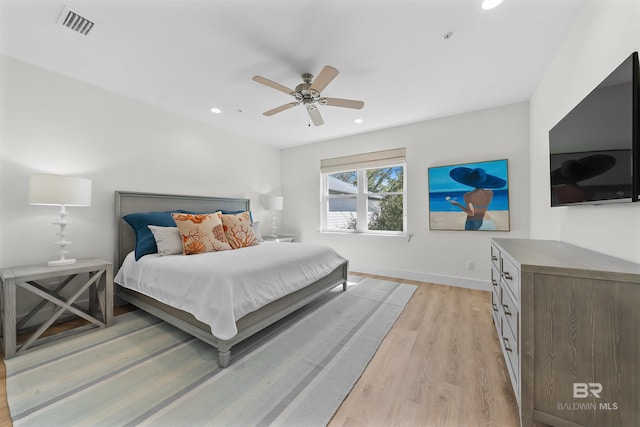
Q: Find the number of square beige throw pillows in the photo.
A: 2